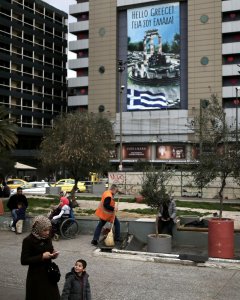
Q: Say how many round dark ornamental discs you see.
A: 6